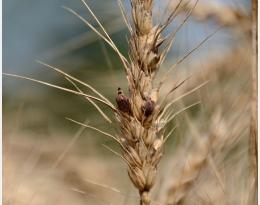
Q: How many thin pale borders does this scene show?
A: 2